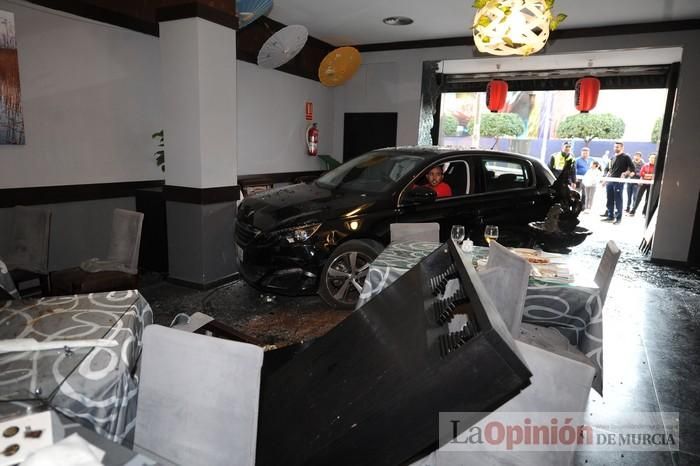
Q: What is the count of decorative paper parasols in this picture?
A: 3